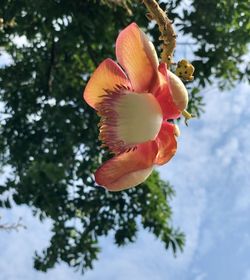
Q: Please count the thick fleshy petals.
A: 5